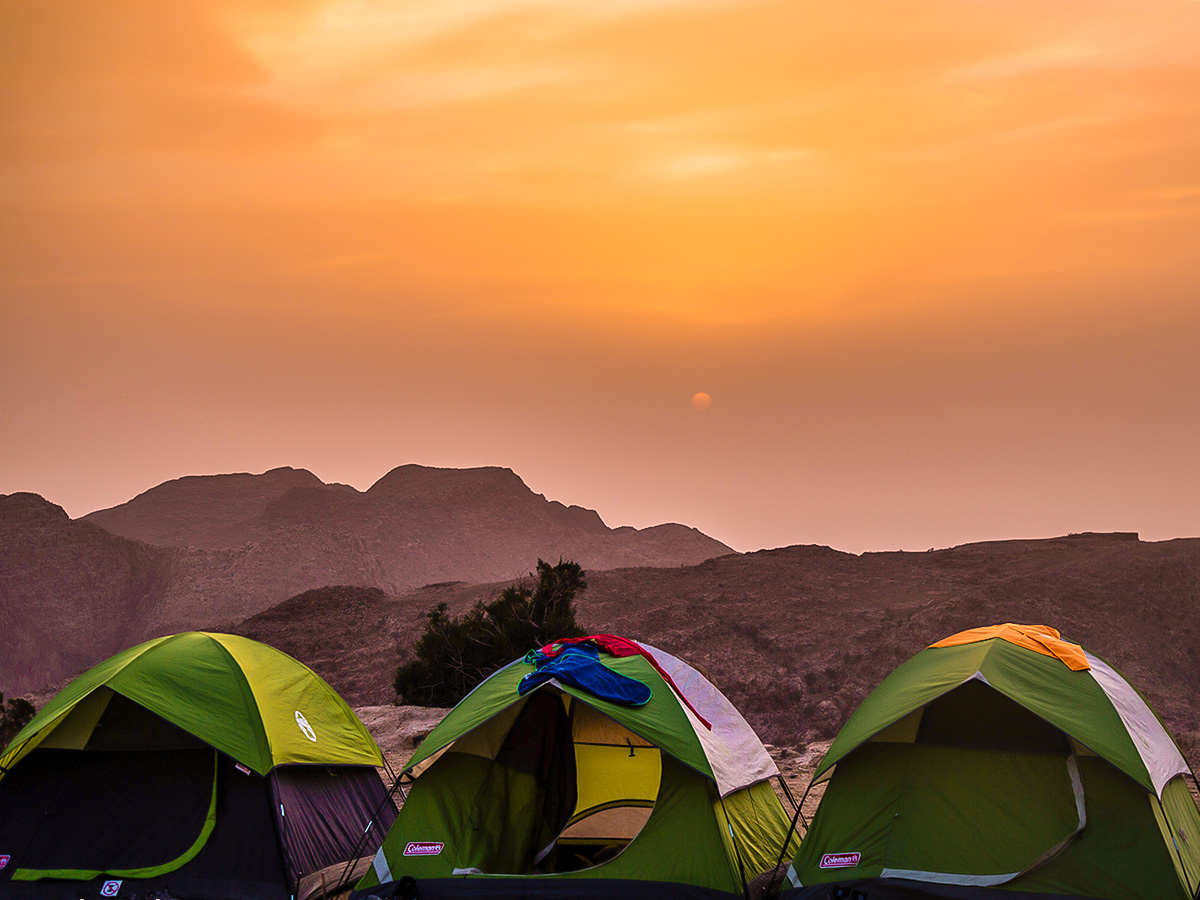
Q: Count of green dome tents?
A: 3